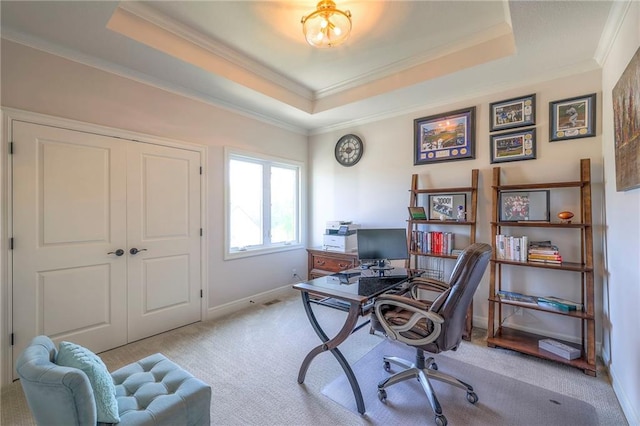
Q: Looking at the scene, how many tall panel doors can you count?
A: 2